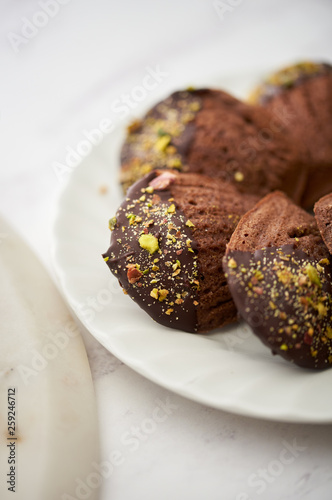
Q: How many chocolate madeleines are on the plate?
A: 5